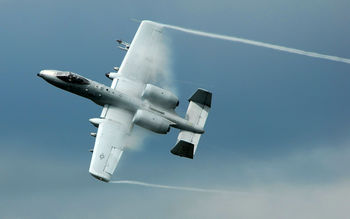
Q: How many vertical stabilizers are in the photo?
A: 2